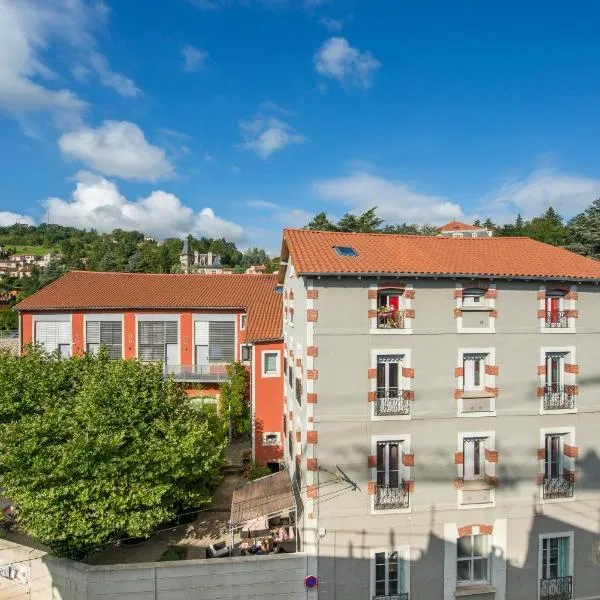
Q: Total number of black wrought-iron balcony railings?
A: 8